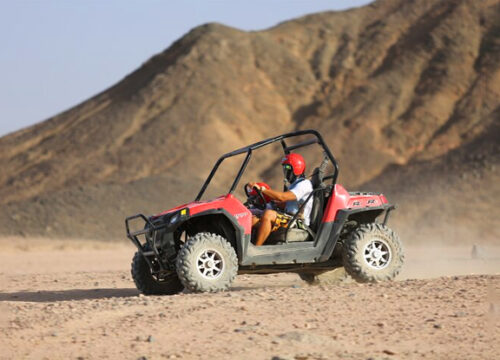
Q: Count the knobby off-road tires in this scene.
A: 4